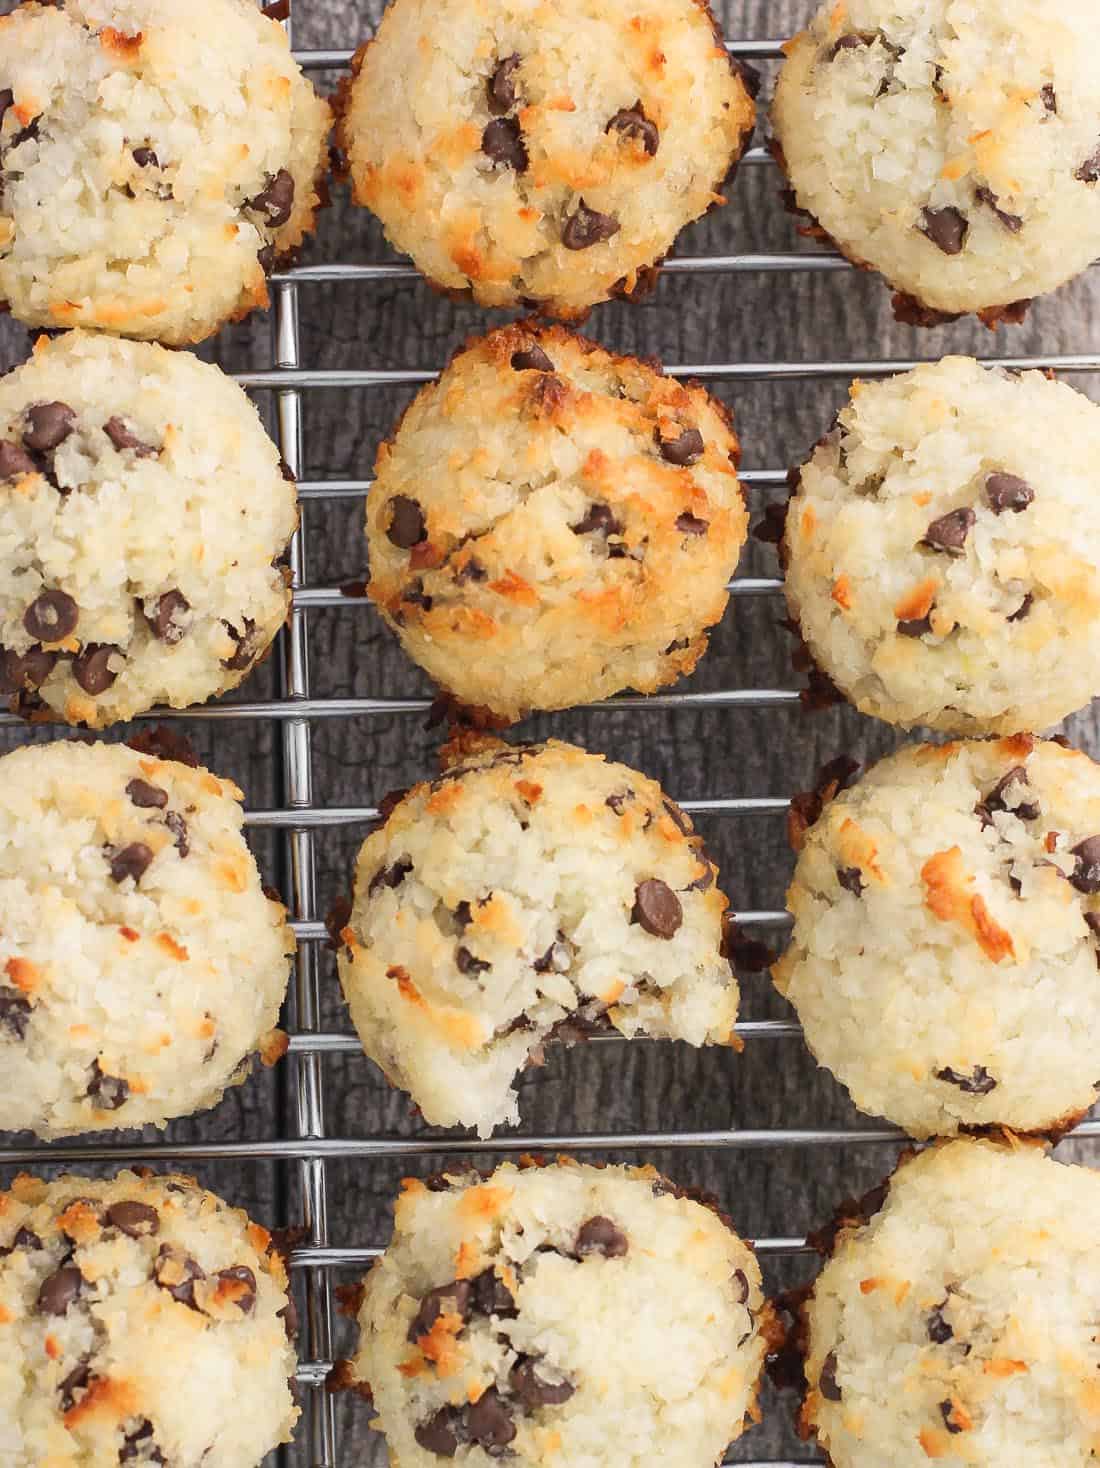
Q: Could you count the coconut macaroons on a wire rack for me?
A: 12